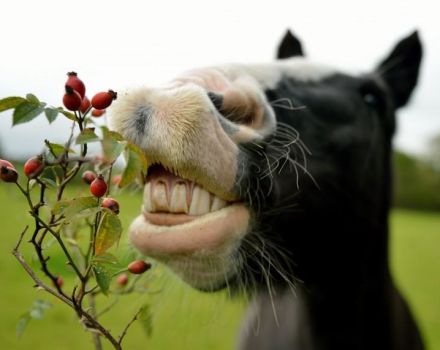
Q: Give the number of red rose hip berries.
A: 14